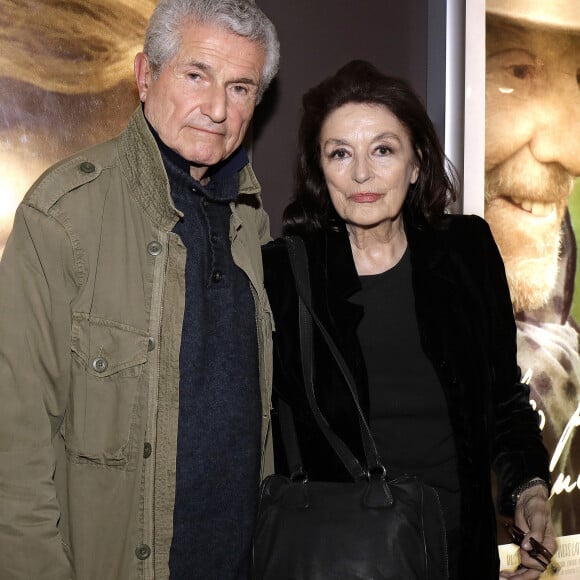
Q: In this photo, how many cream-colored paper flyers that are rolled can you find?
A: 0